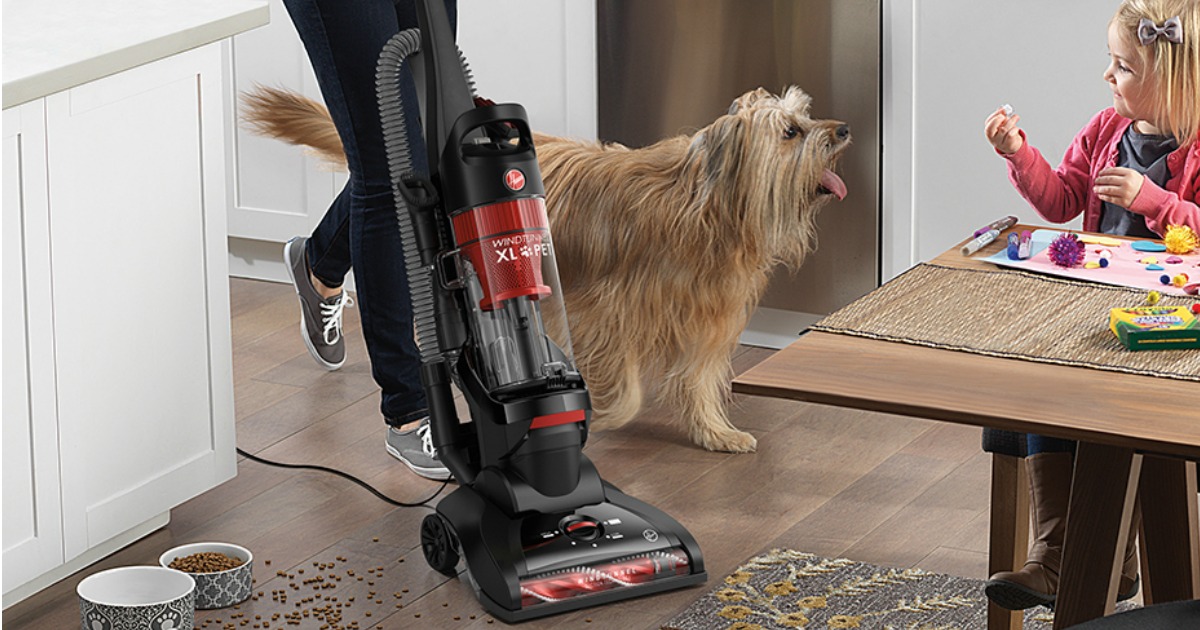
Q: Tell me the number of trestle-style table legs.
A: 2